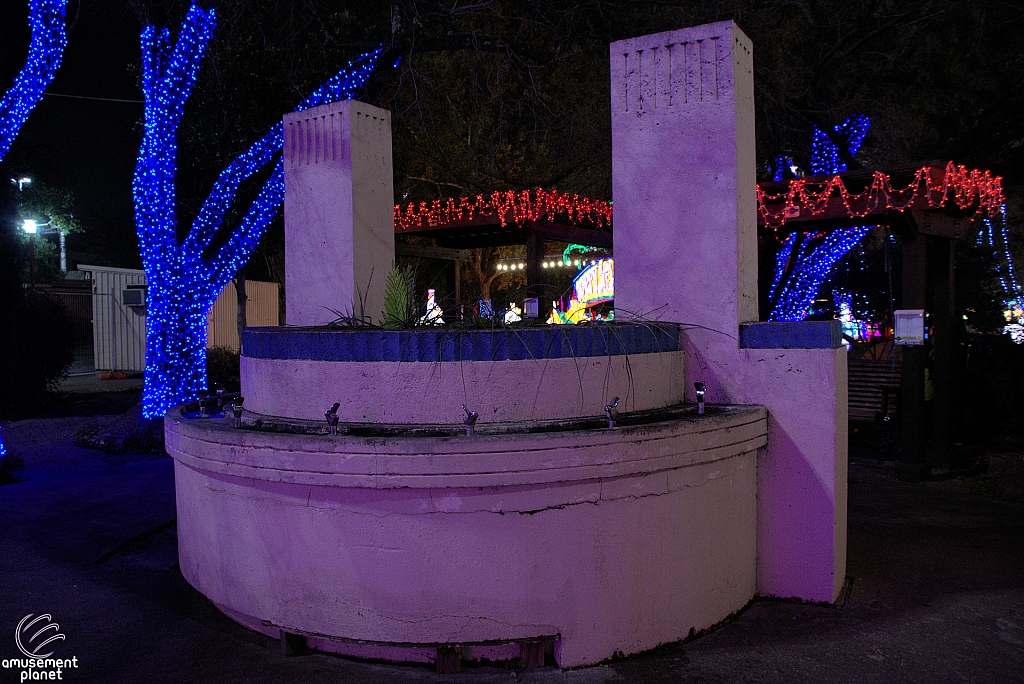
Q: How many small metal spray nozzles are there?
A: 7